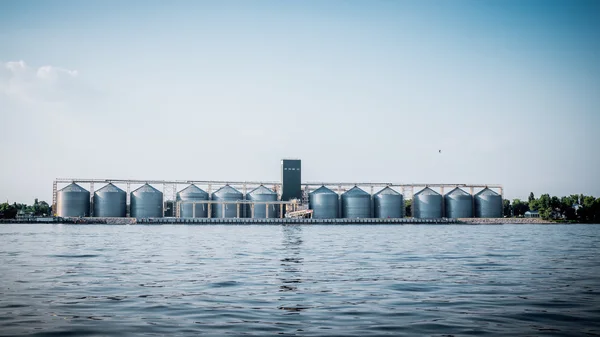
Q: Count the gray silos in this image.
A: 12